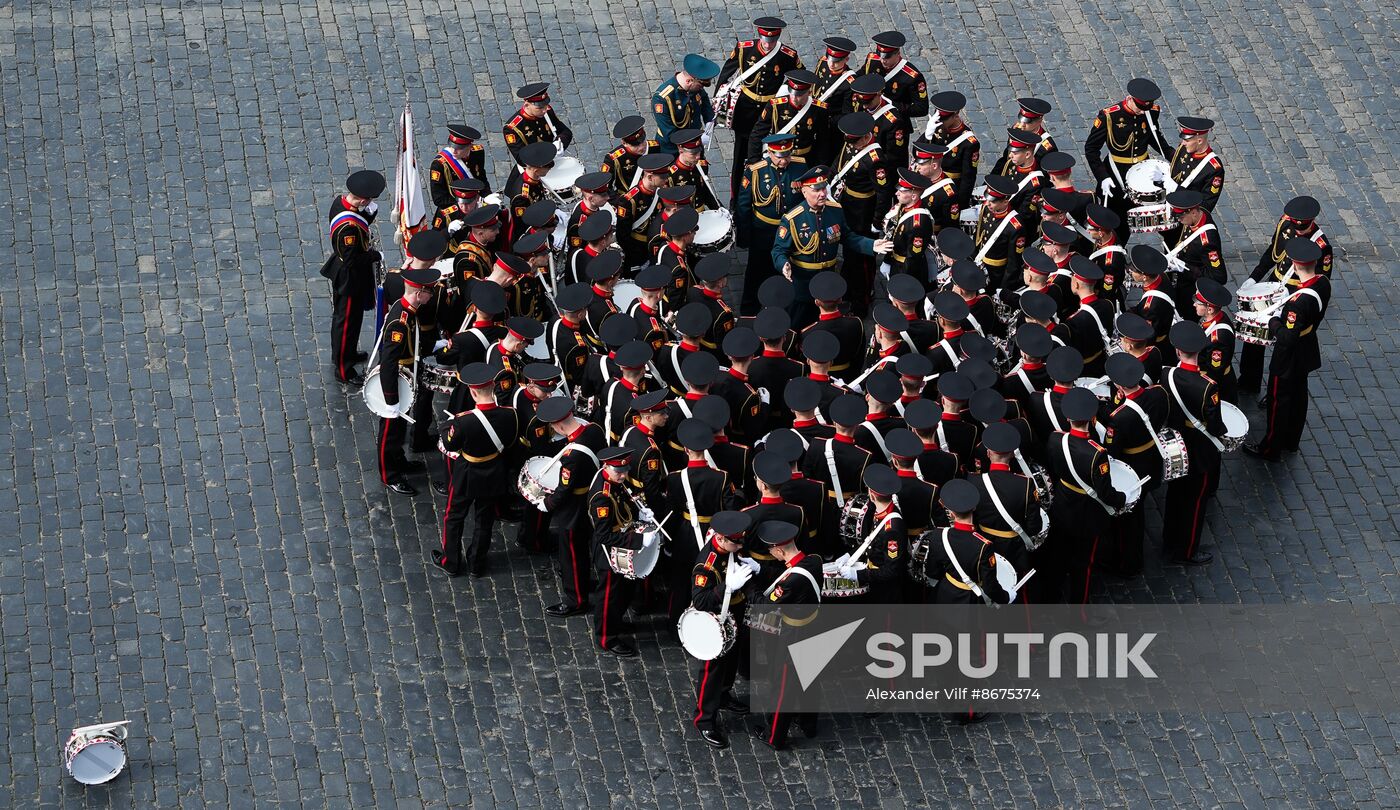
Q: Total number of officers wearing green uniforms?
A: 3